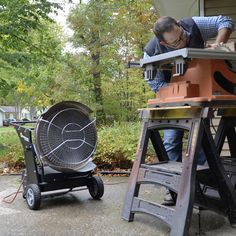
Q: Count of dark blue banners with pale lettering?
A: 0